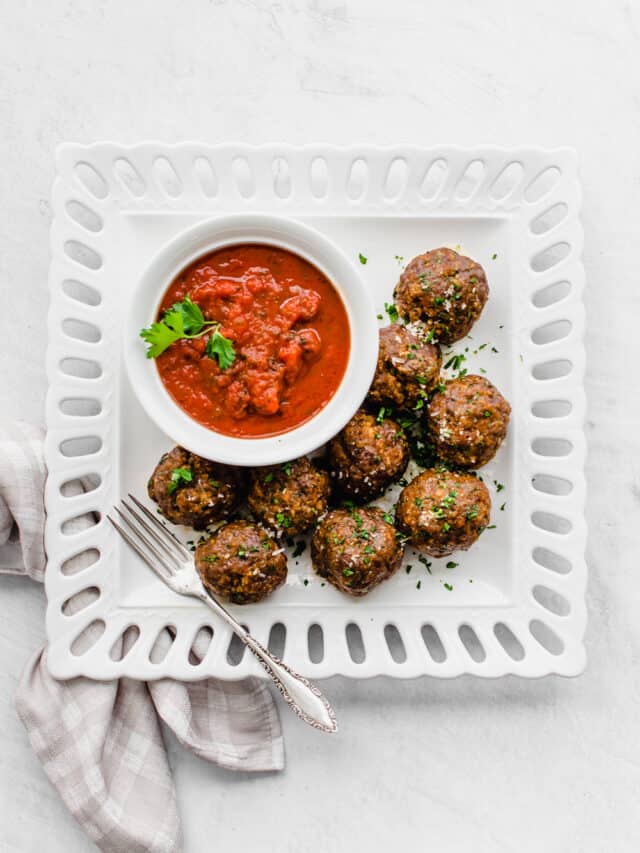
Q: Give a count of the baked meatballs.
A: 9